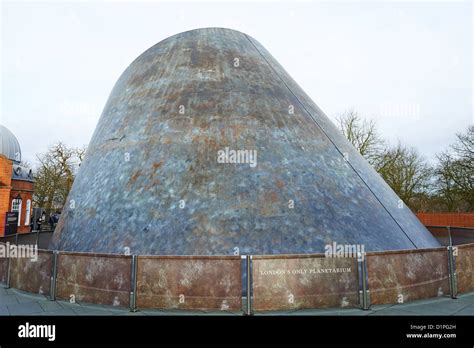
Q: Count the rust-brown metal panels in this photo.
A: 7